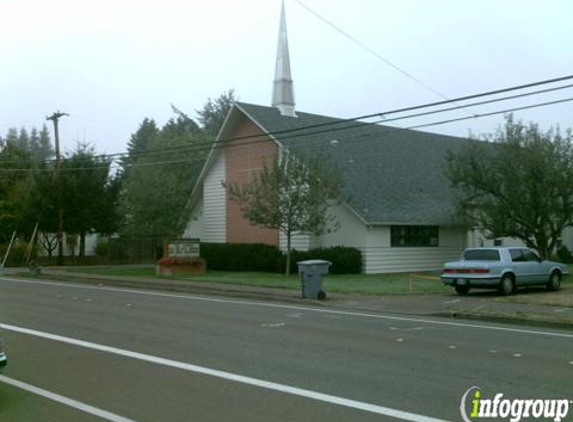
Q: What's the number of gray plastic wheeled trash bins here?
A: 1